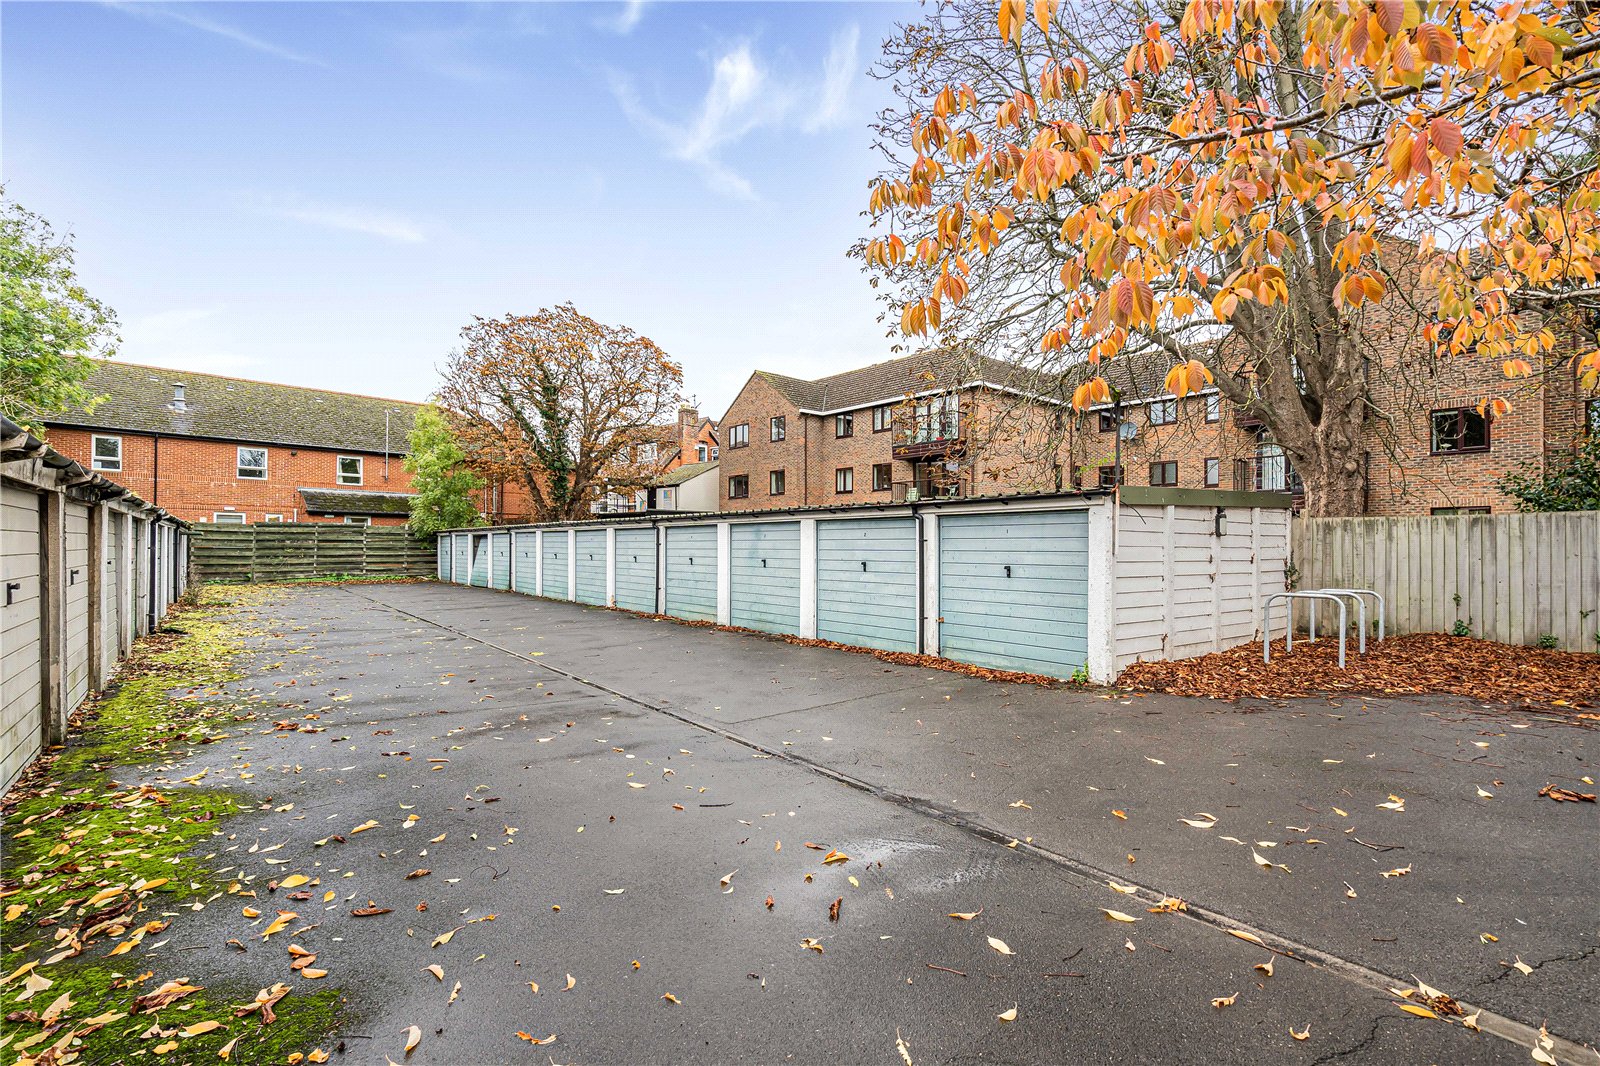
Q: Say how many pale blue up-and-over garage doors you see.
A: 12